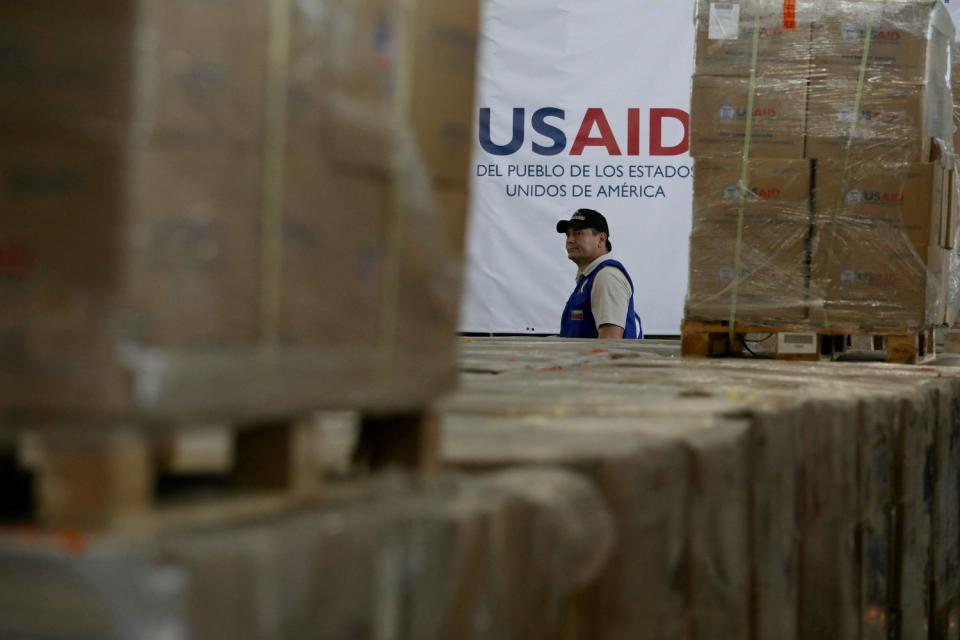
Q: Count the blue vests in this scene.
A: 1